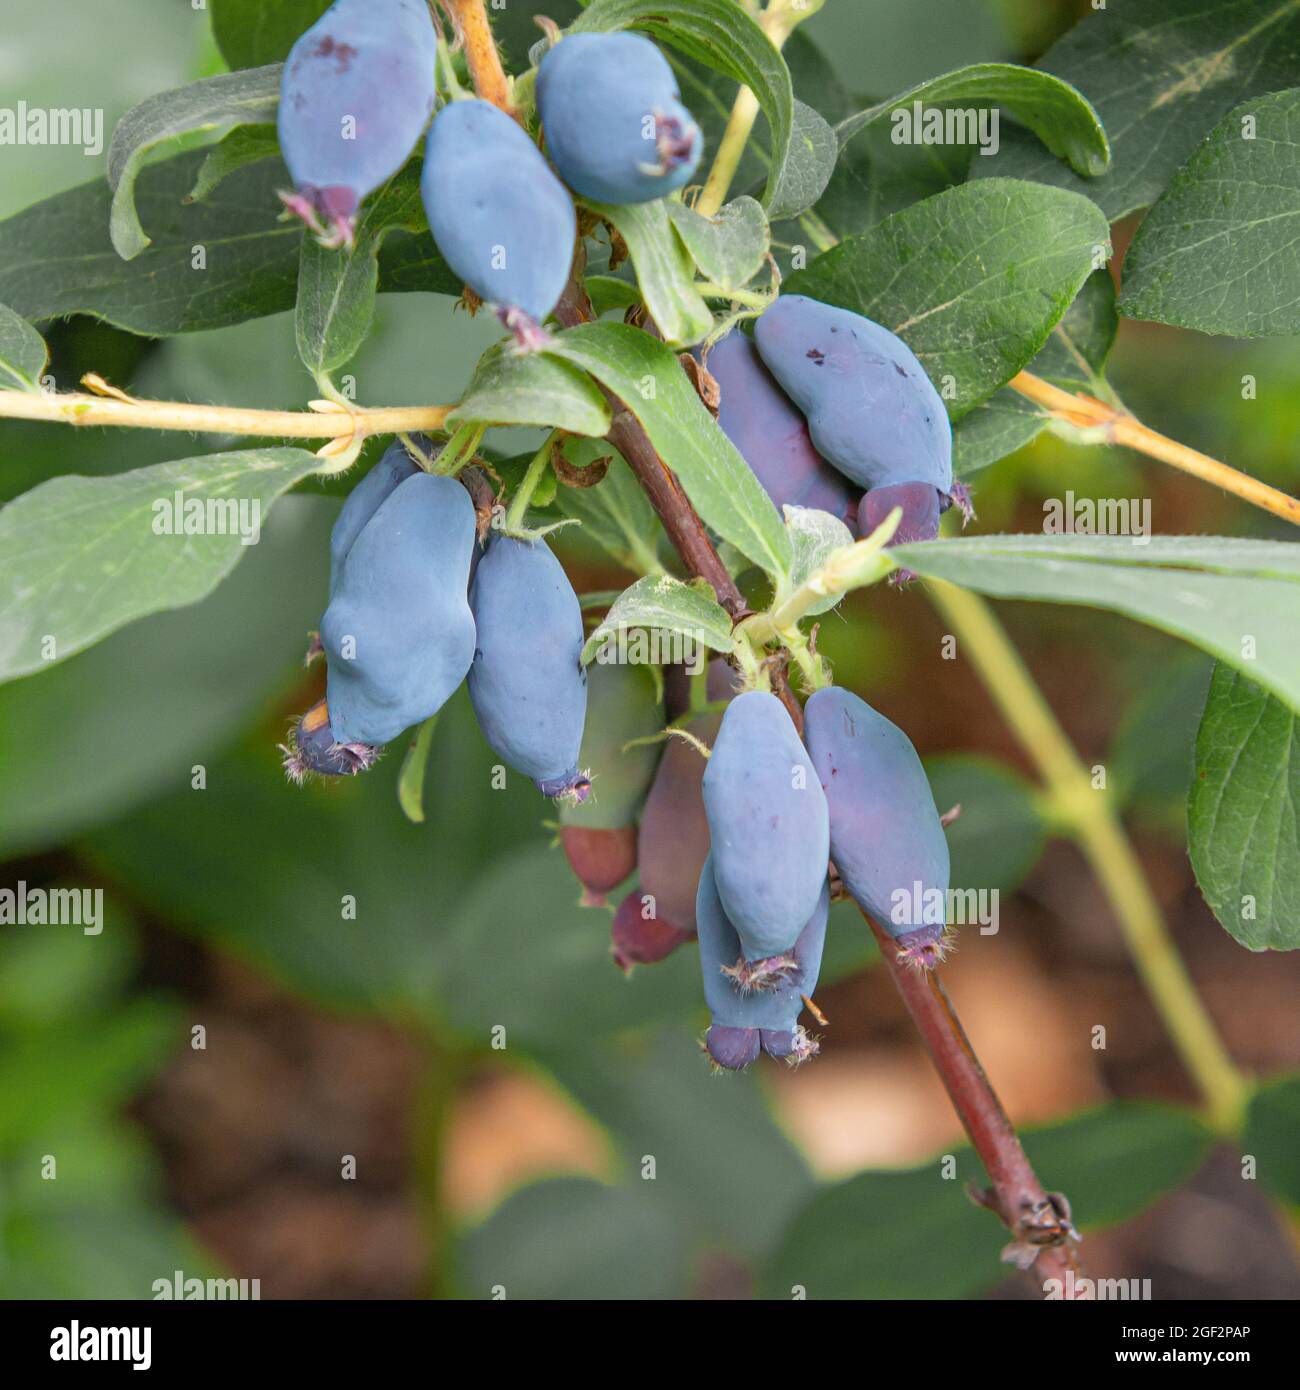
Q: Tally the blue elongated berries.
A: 11